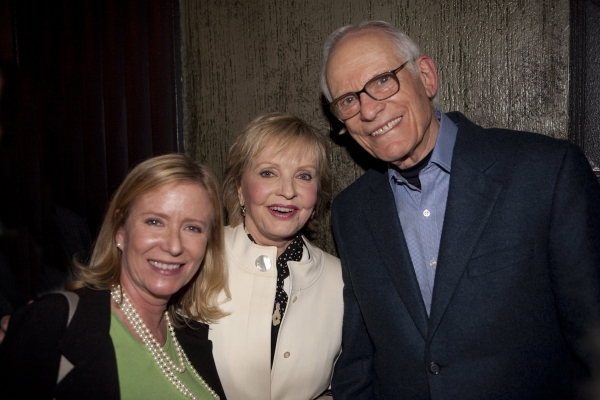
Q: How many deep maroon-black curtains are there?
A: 1